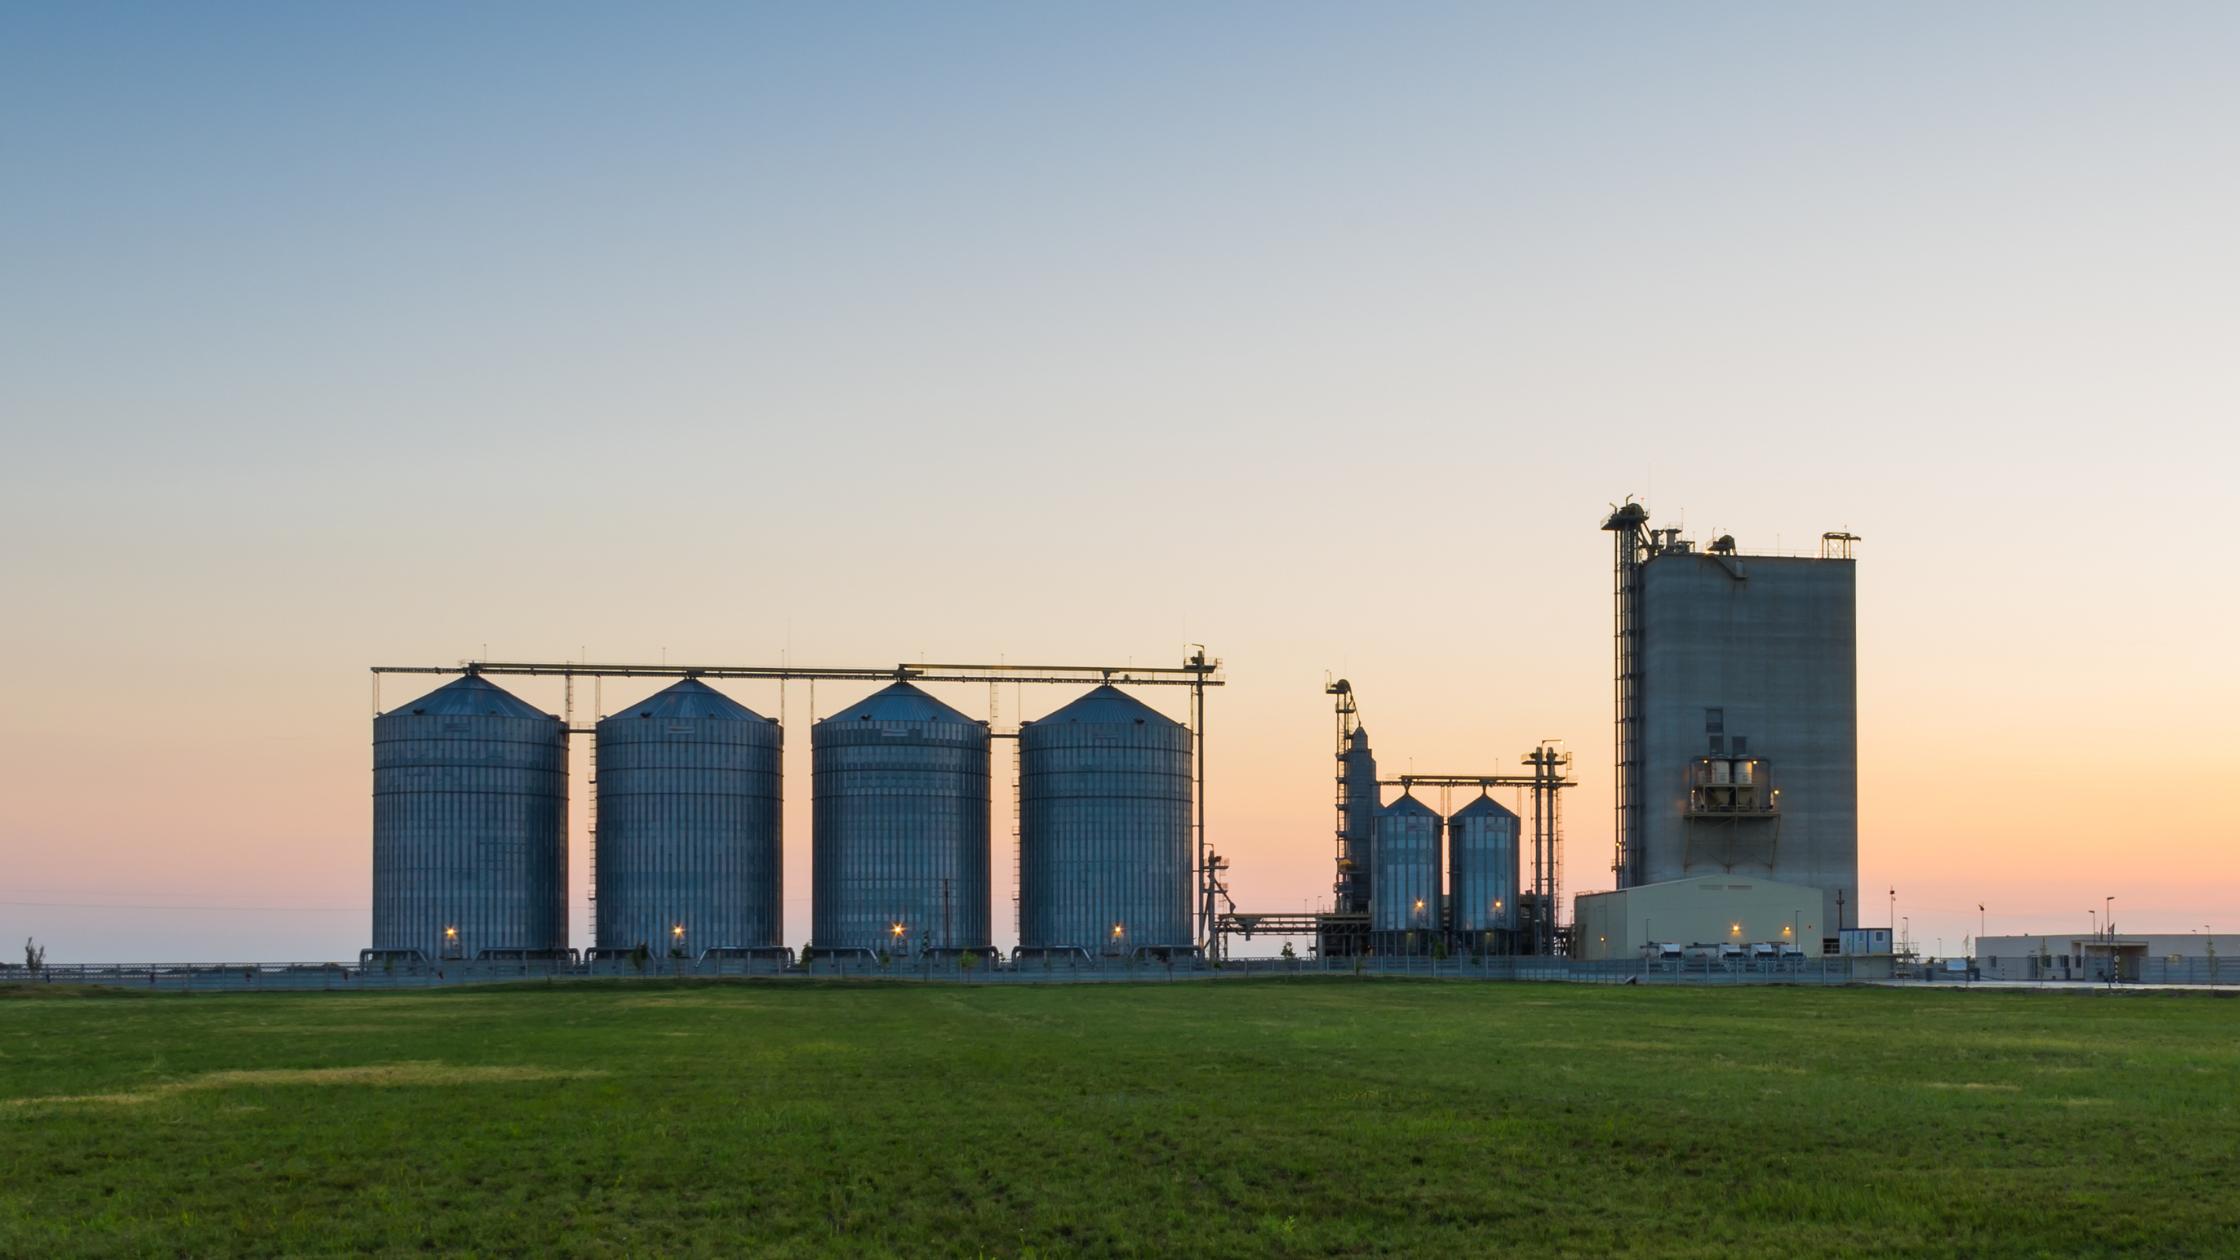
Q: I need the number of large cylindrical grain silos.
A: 4